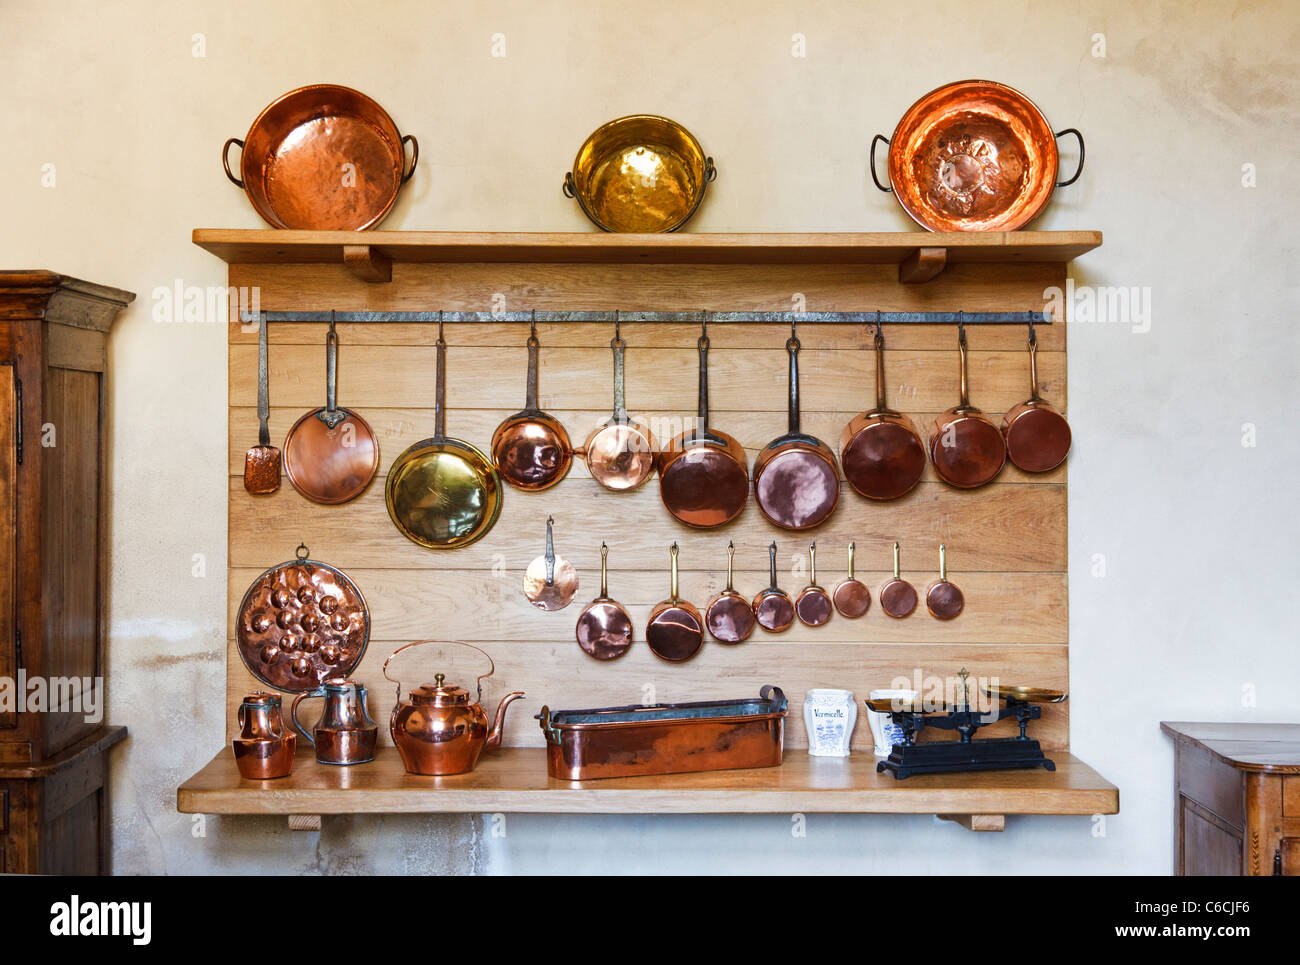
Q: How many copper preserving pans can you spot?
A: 2